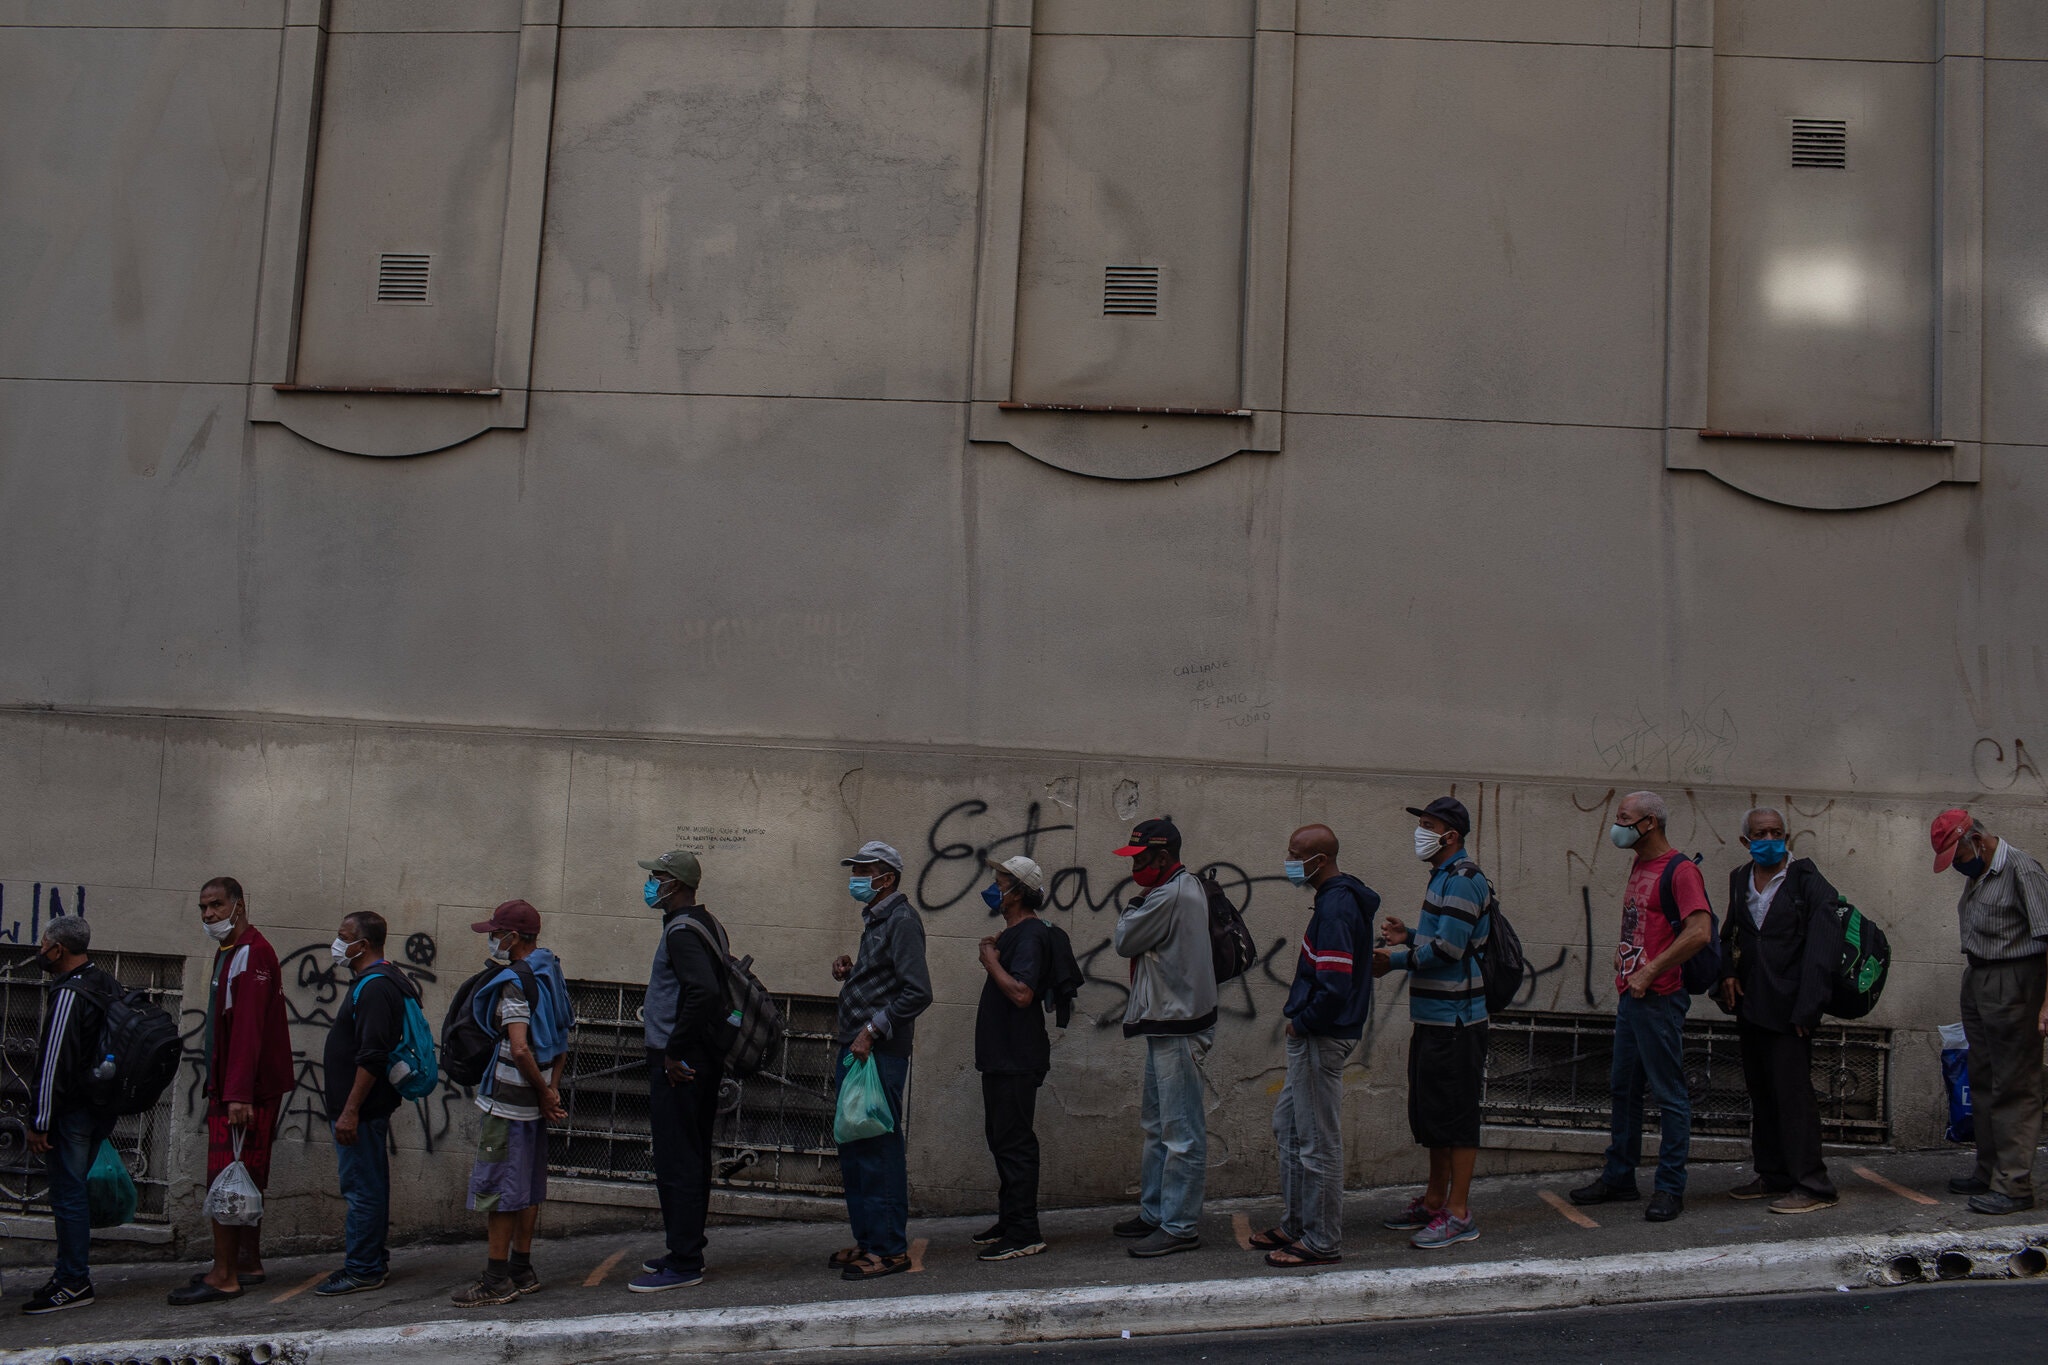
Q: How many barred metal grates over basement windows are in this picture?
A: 3